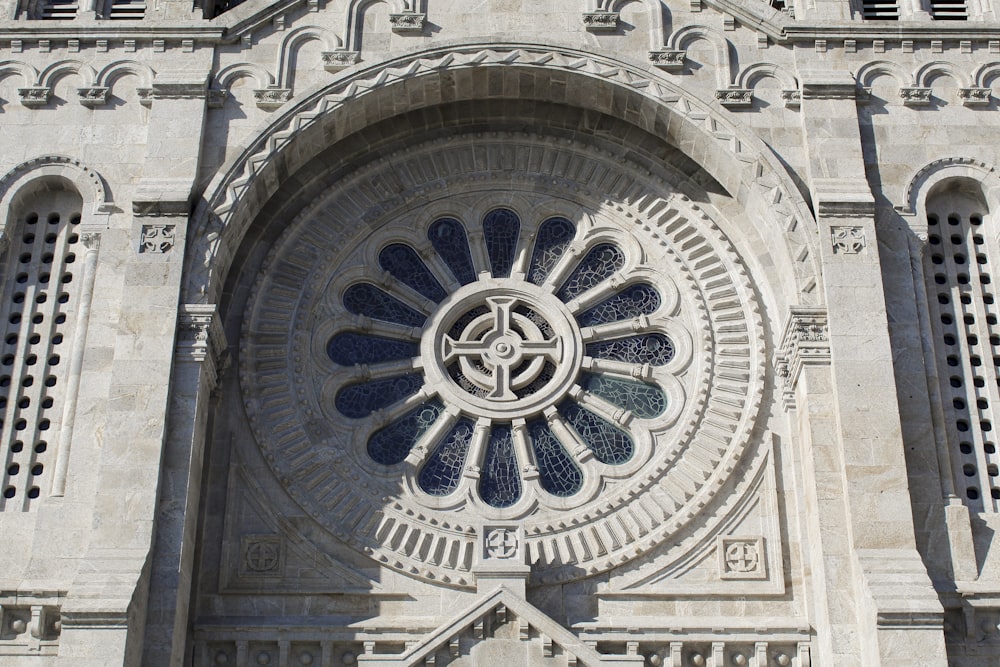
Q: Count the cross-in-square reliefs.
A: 5